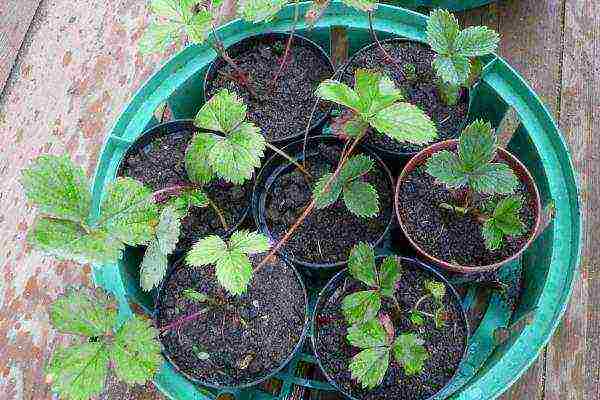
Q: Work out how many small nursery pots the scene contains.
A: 7